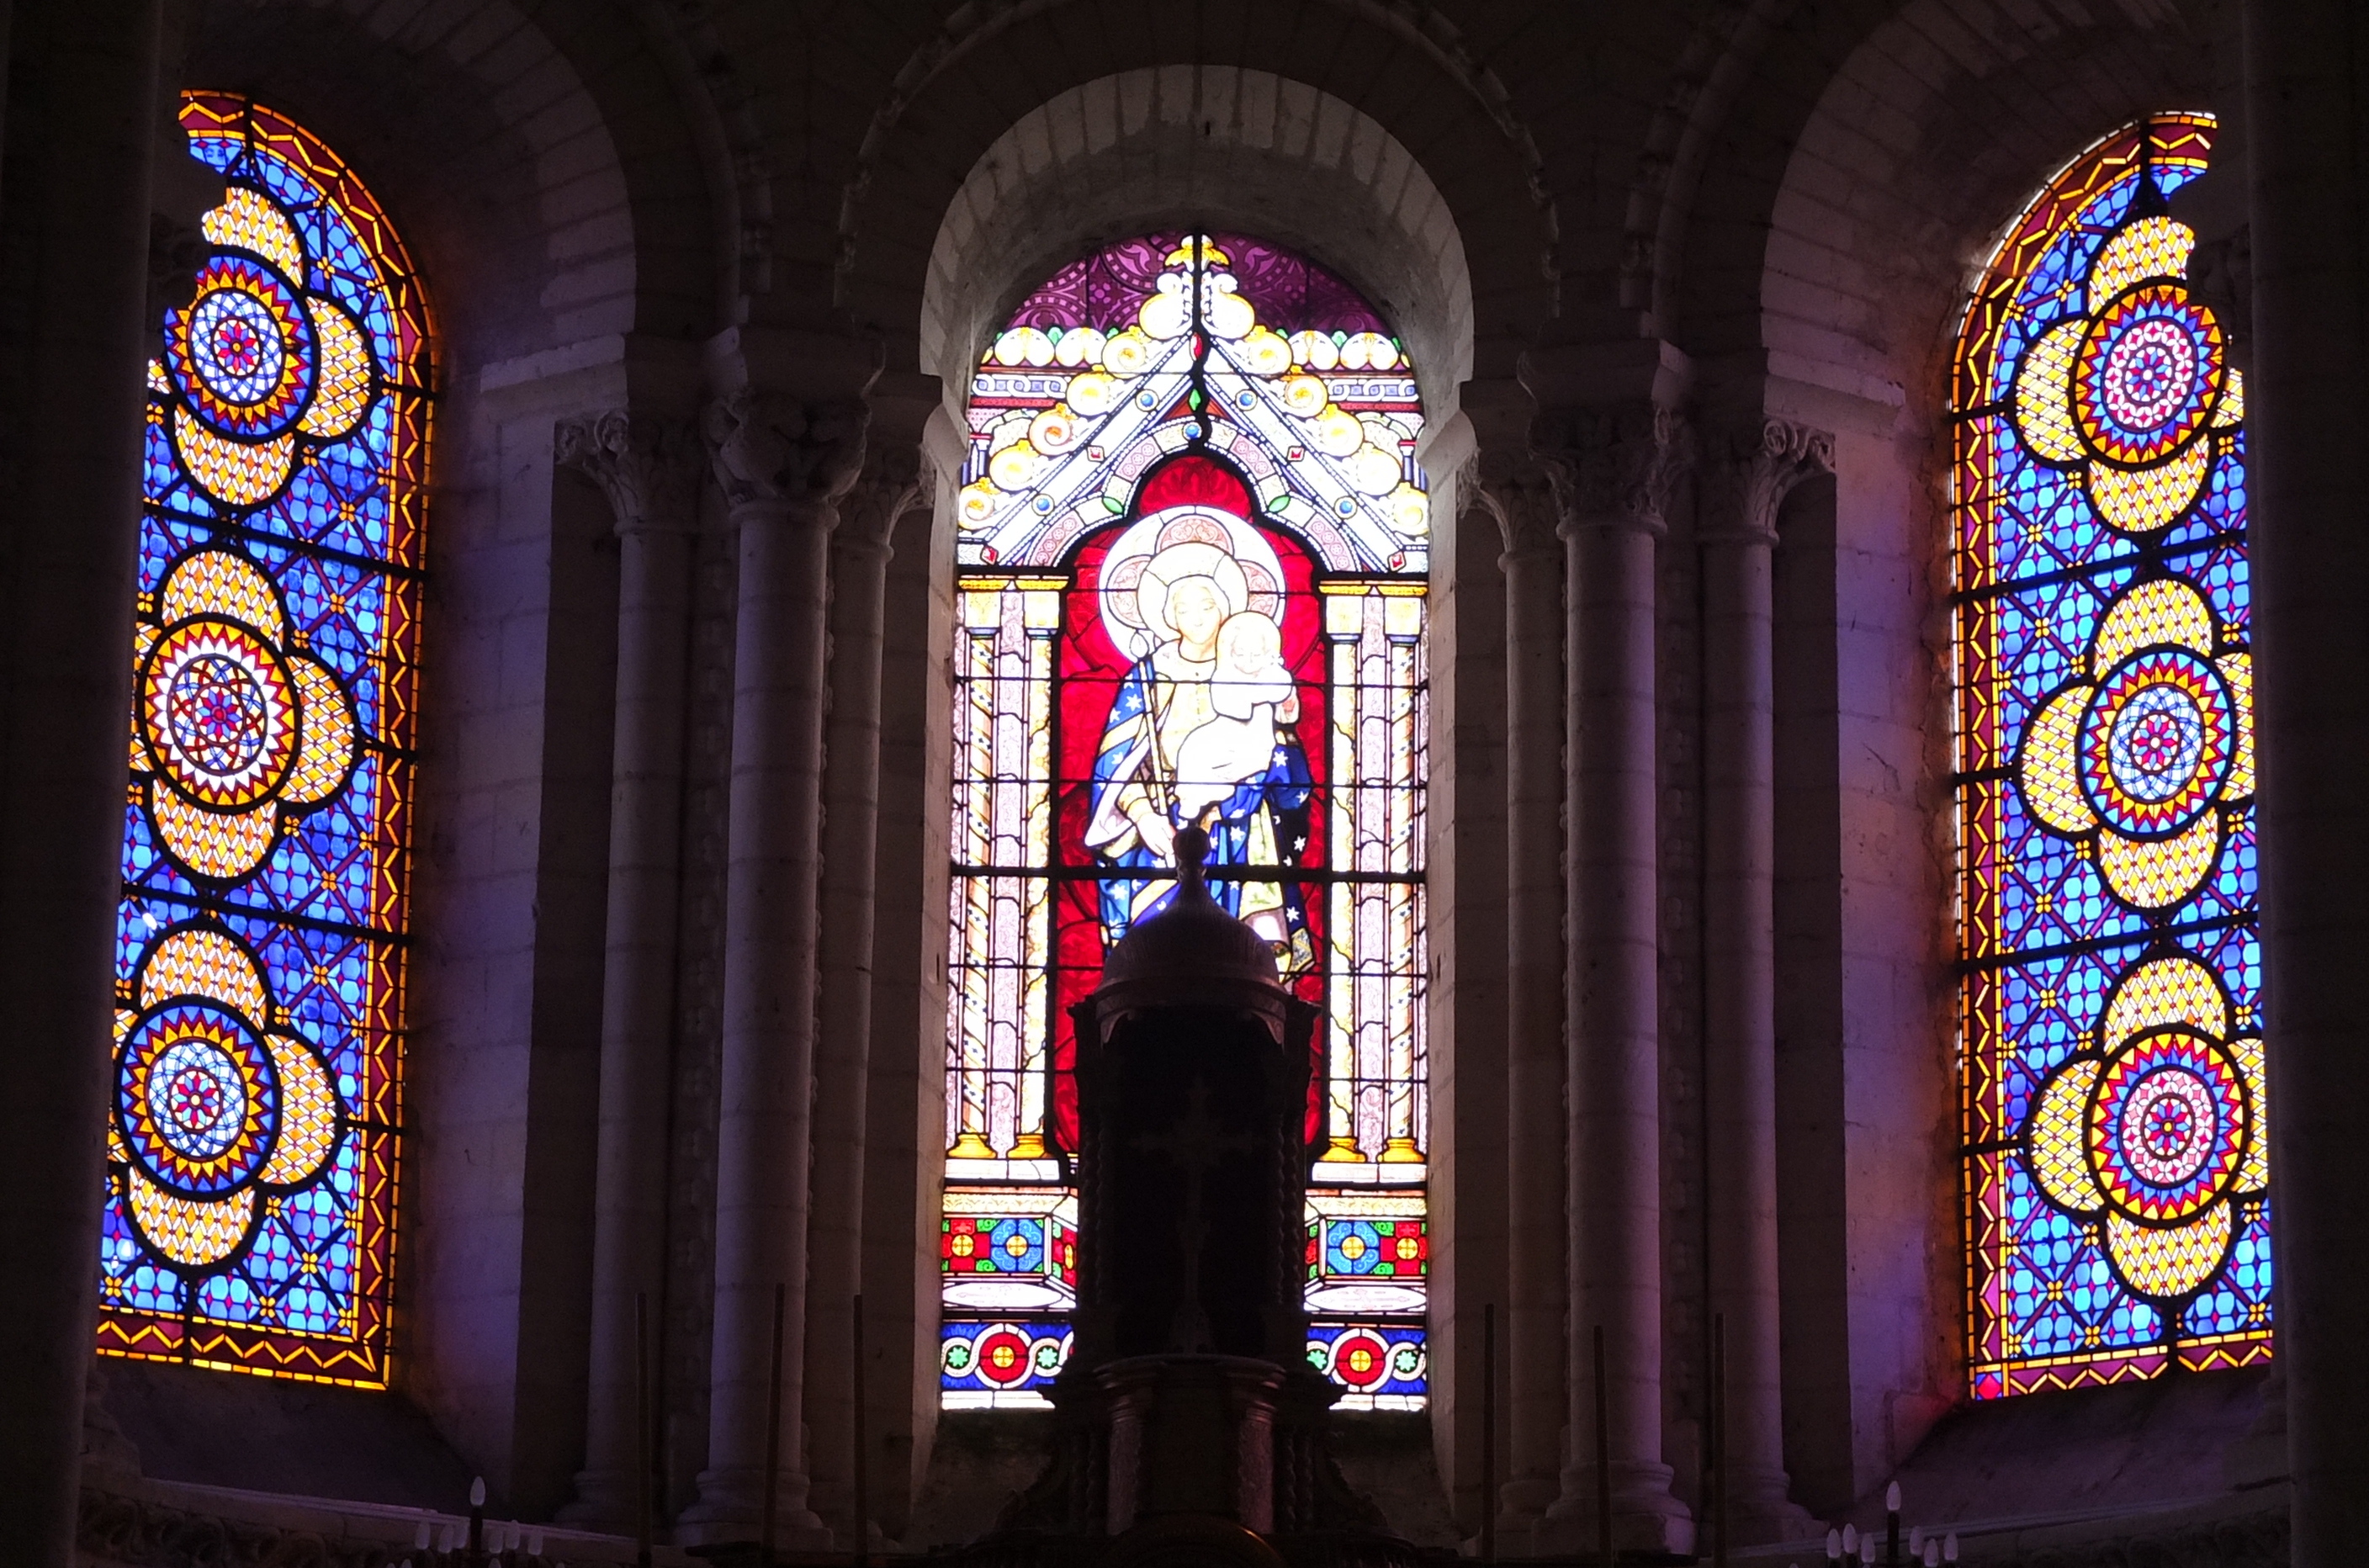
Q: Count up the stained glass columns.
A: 3